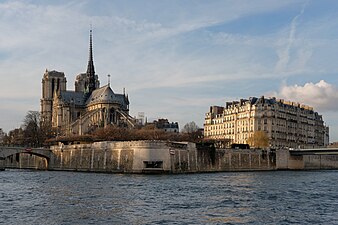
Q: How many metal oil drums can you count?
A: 0